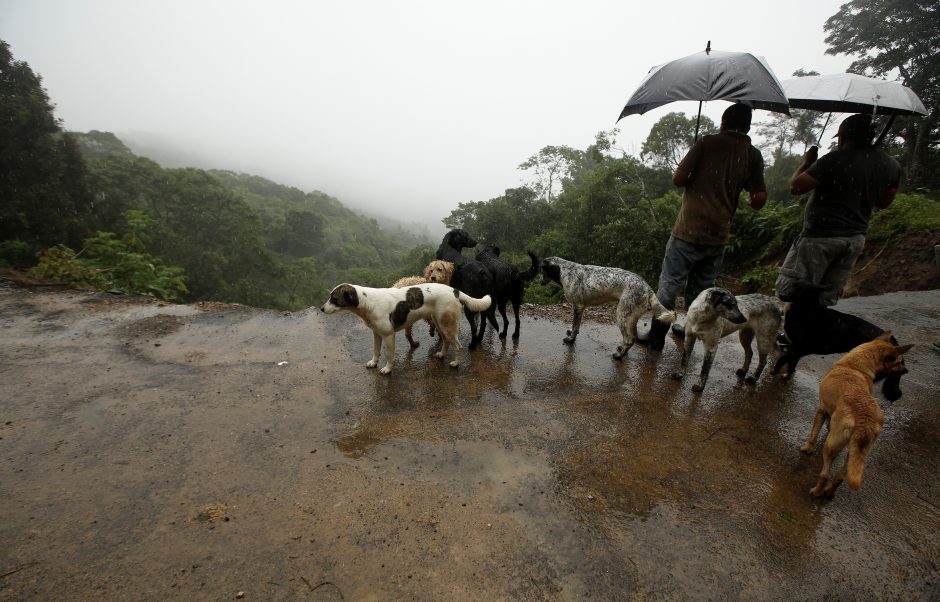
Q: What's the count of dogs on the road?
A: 8